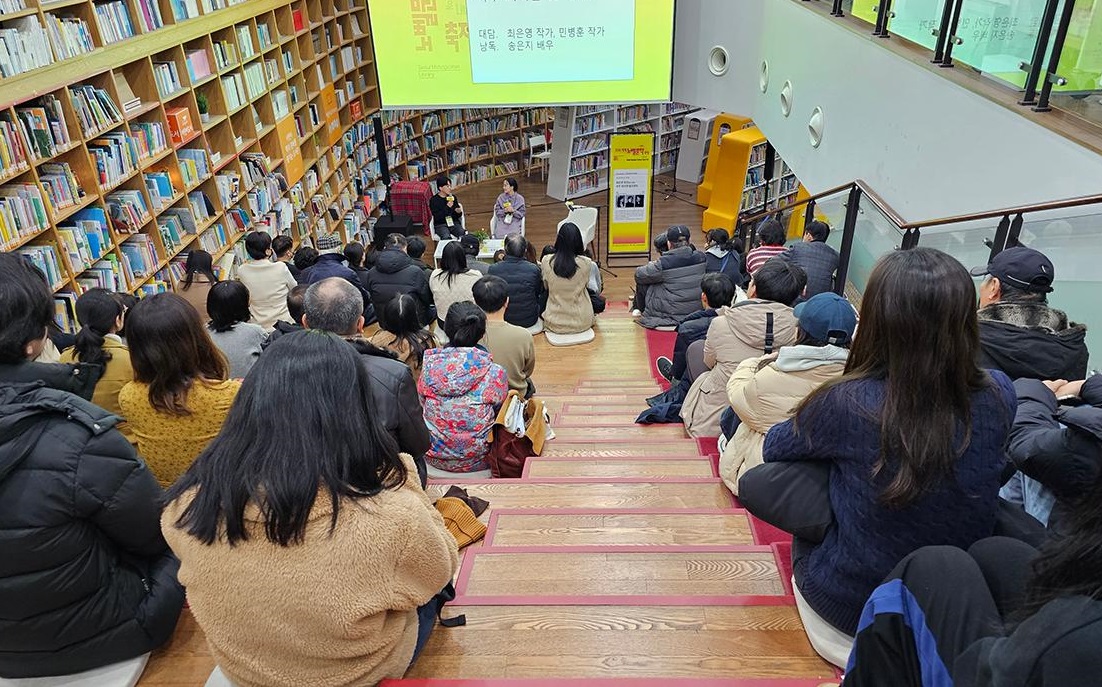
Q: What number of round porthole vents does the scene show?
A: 4